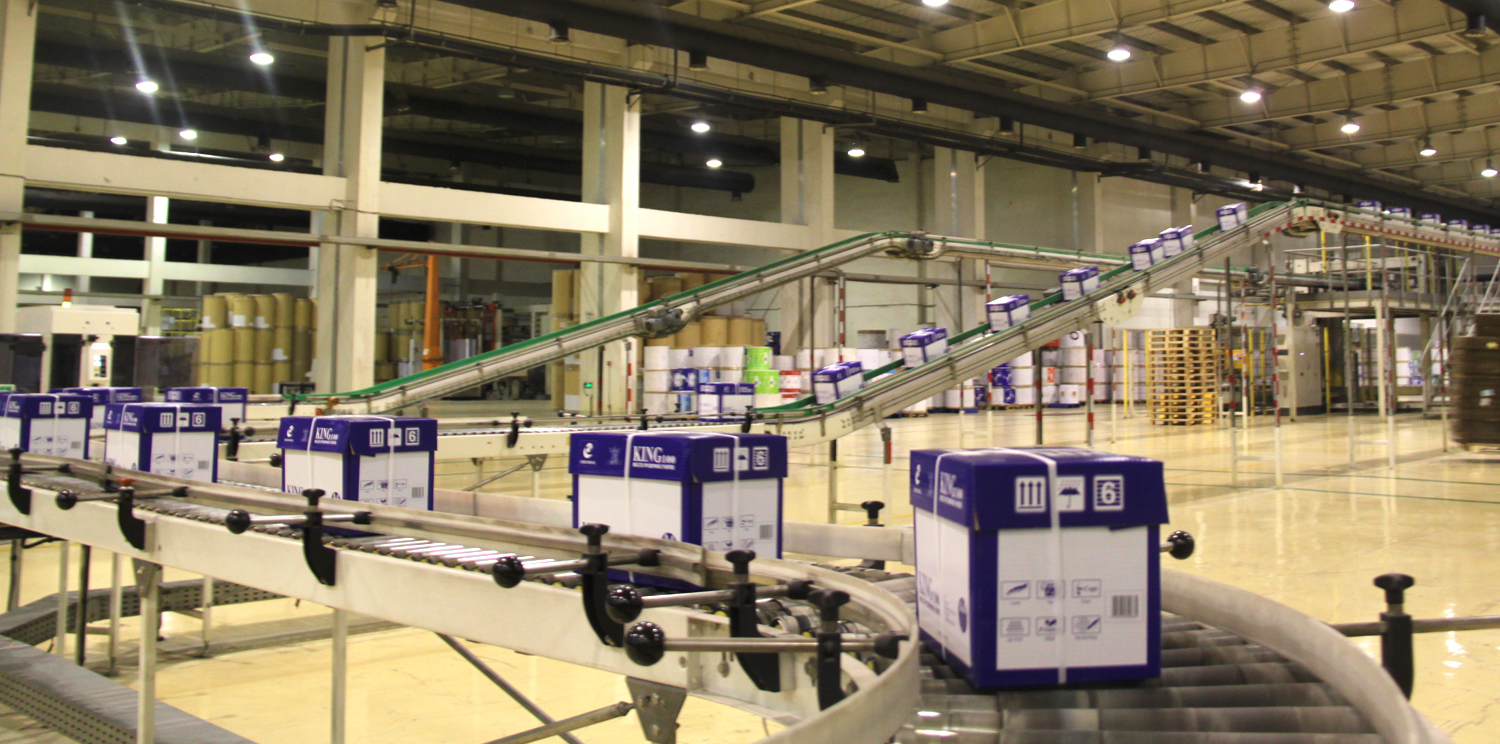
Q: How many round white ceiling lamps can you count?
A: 15